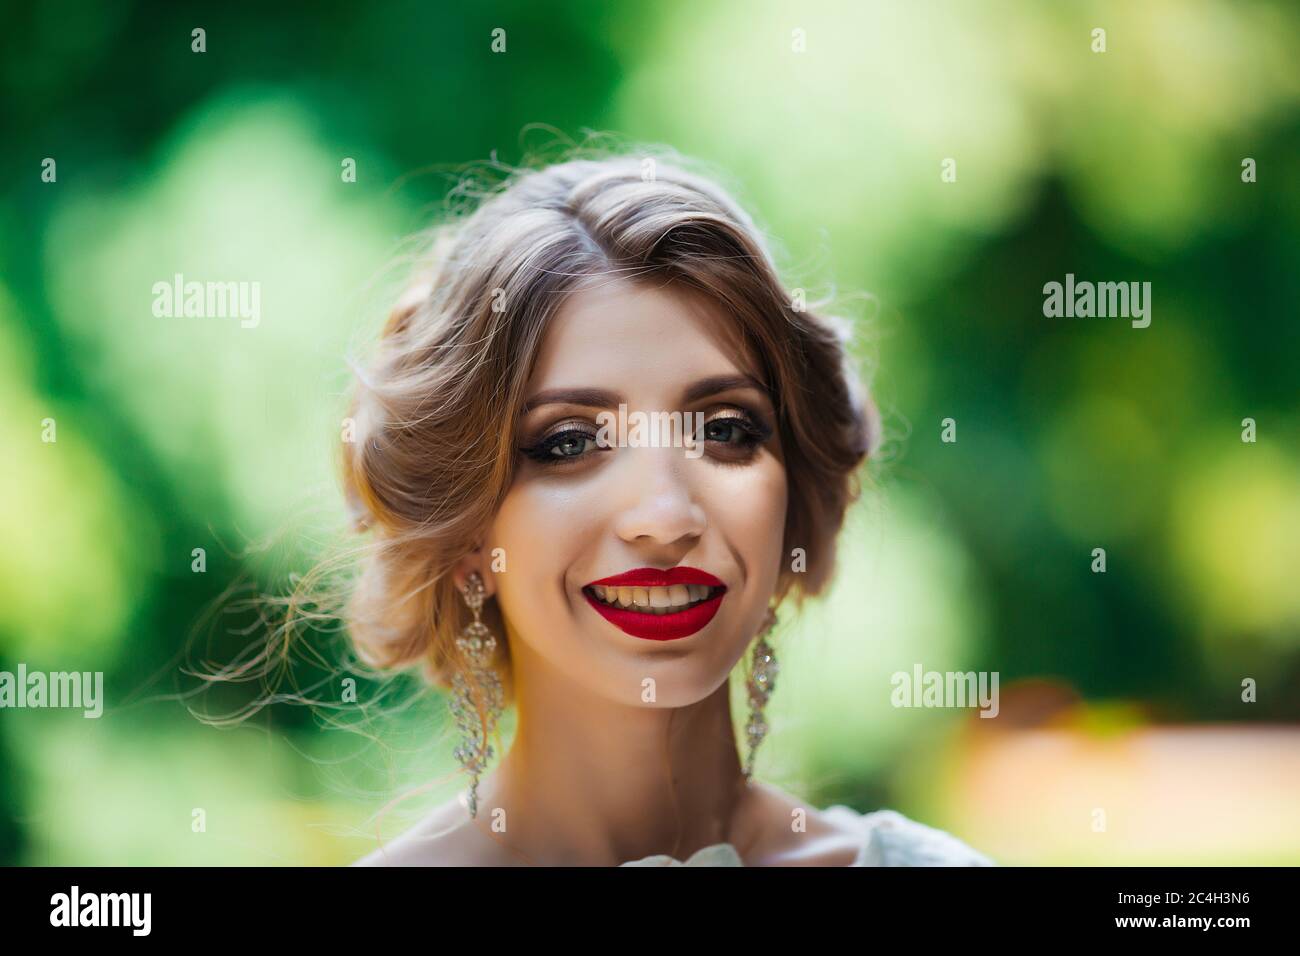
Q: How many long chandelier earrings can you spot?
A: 2